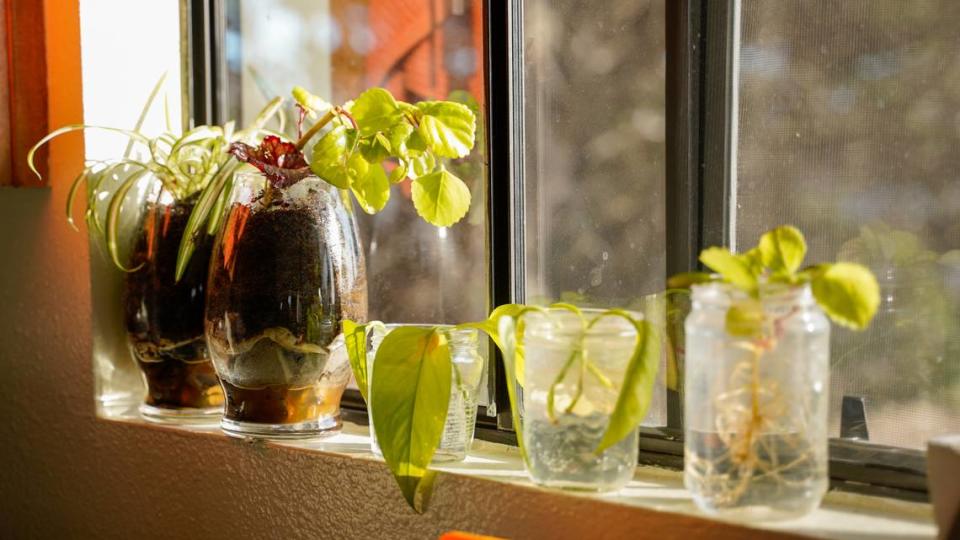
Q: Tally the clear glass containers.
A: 5